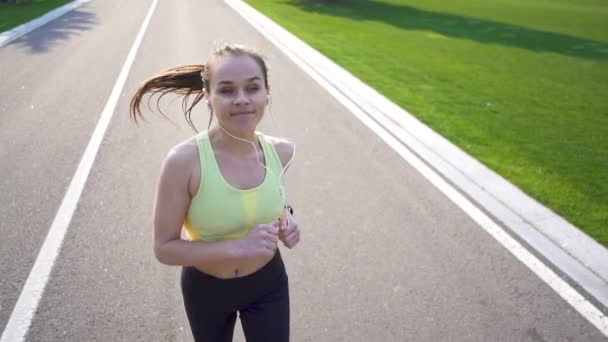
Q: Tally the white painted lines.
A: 2